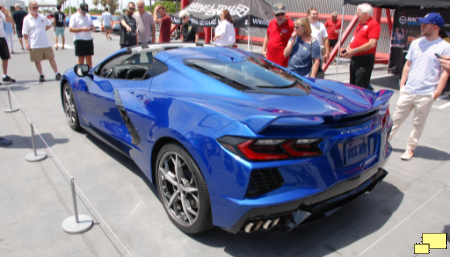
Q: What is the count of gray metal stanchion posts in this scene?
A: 3